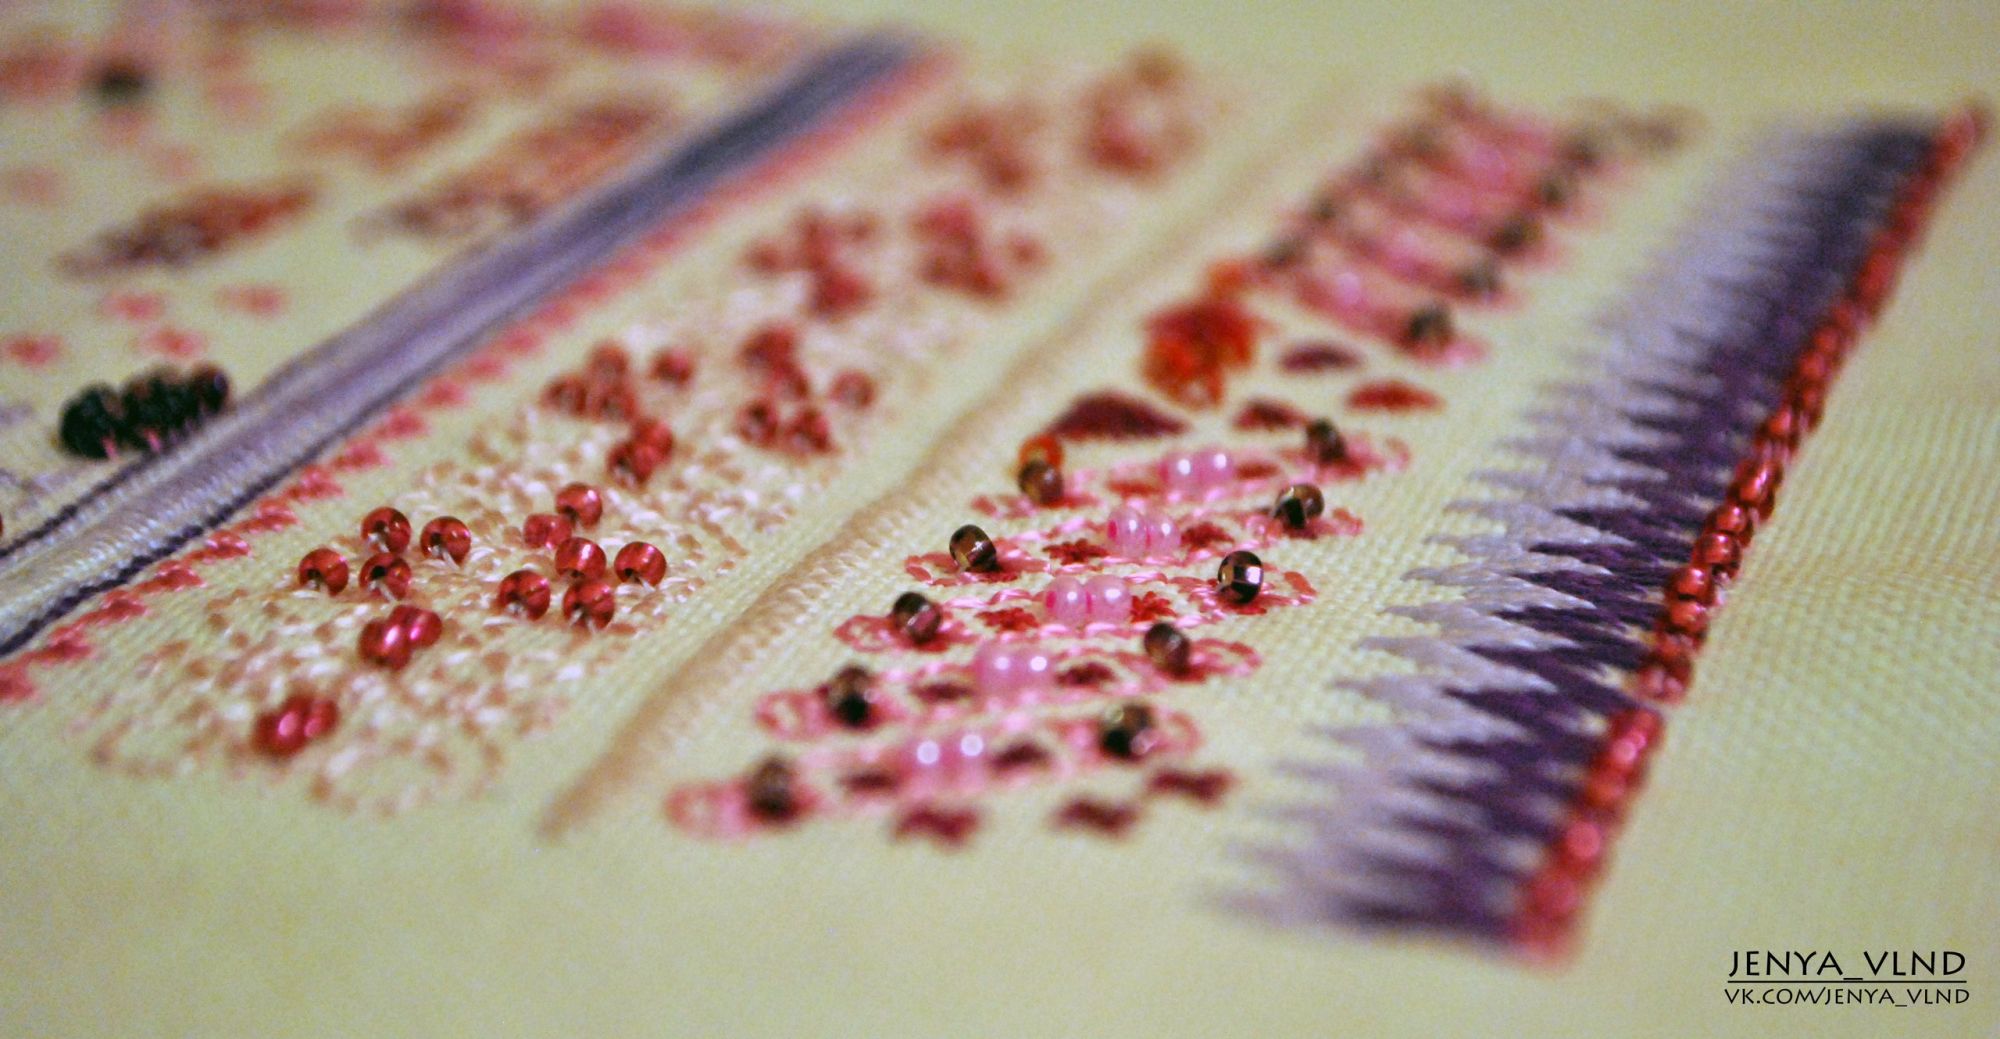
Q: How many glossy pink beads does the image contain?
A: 10